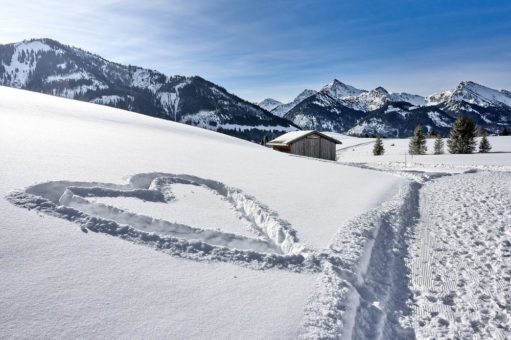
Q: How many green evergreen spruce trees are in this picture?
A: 5